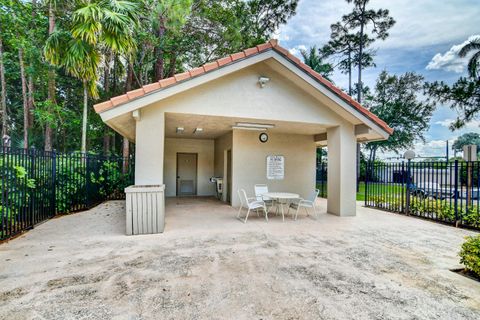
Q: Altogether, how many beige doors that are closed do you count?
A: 1